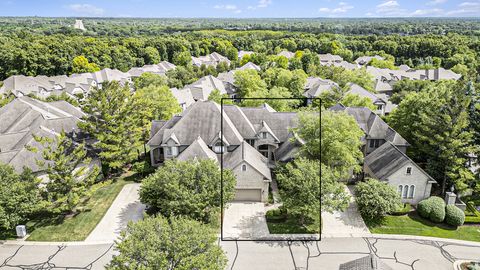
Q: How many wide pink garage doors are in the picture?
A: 1